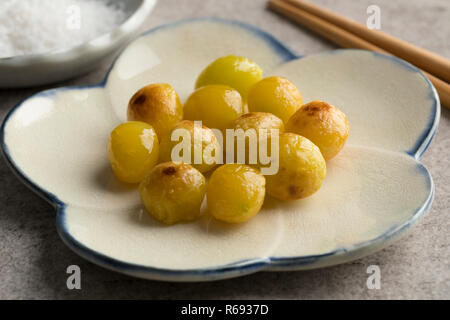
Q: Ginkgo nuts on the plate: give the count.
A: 11